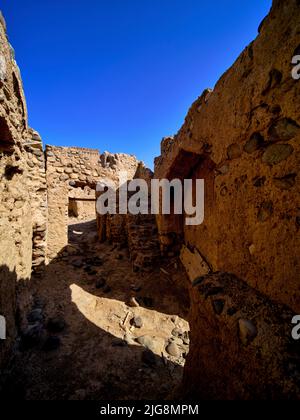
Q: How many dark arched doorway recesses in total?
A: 1